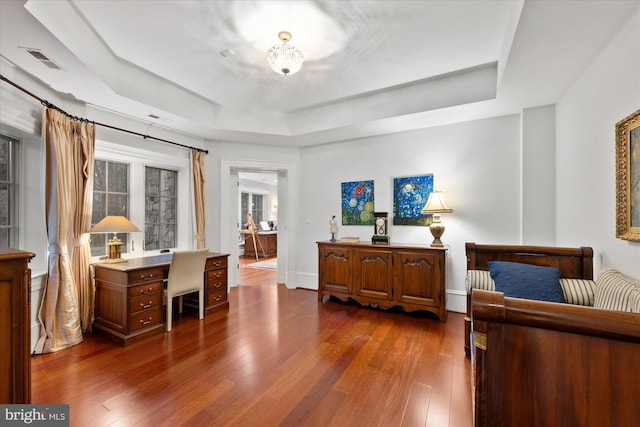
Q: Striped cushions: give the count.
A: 2